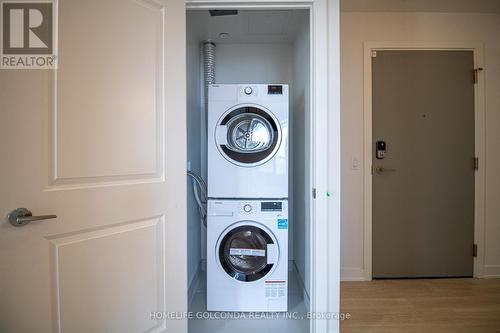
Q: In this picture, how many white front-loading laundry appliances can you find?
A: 2